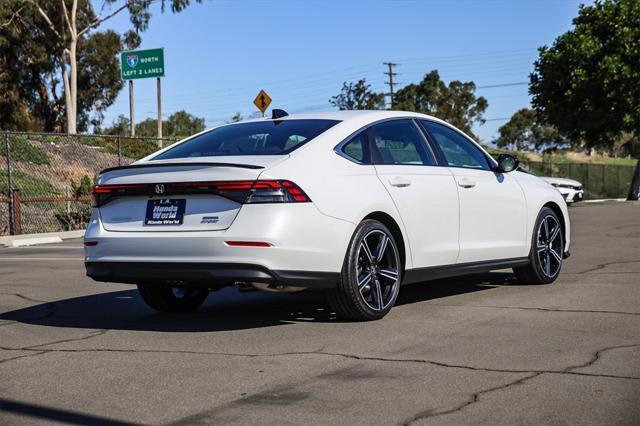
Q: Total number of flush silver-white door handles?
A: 2